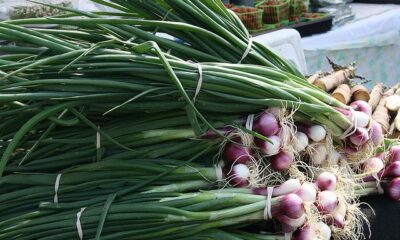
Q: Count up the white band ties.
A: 11